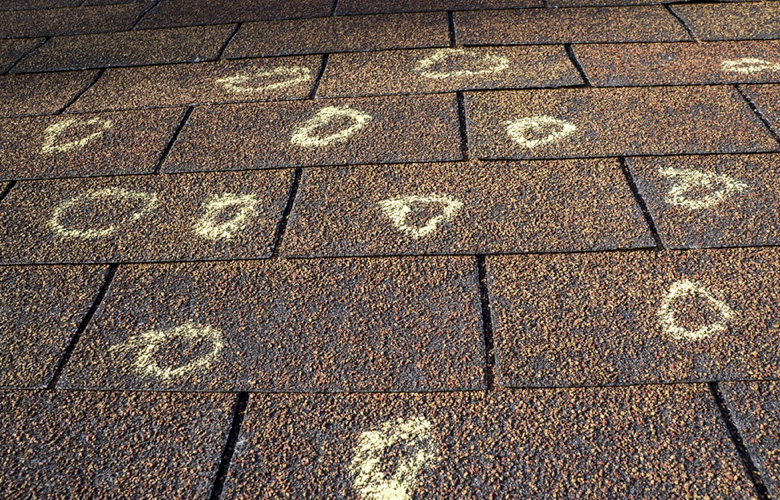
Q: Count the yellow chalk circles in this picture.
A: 13